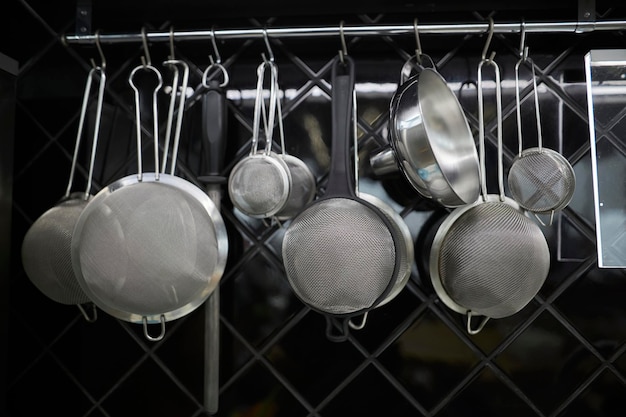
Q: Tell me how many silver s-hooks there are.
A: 9